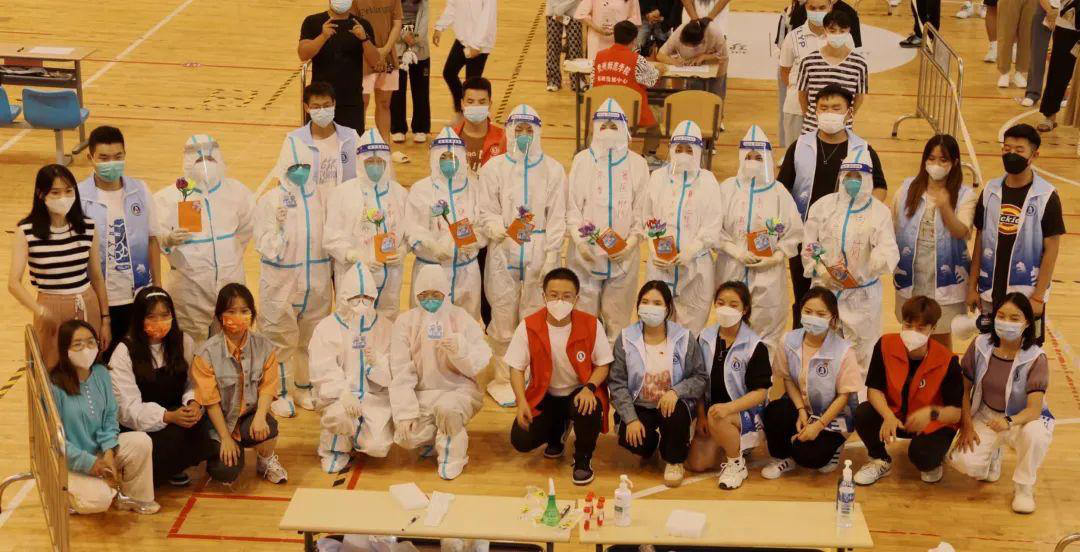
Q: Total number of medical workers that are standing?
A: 9